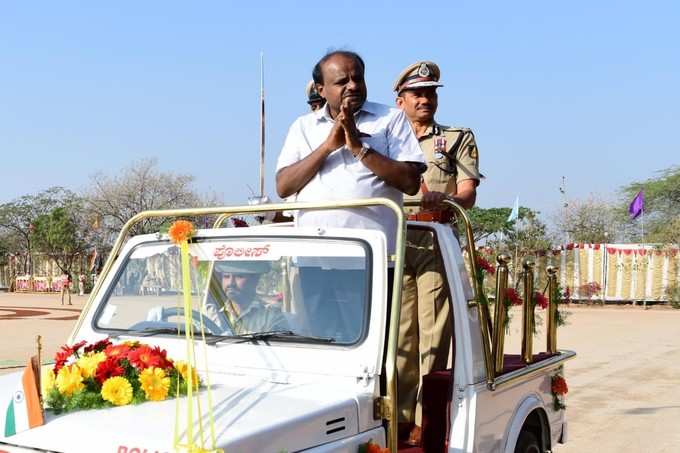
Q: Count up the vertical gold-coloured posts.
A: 3